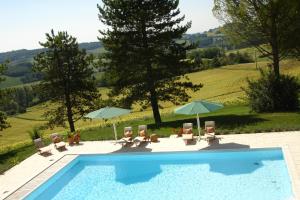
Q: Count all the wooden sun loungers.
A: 6